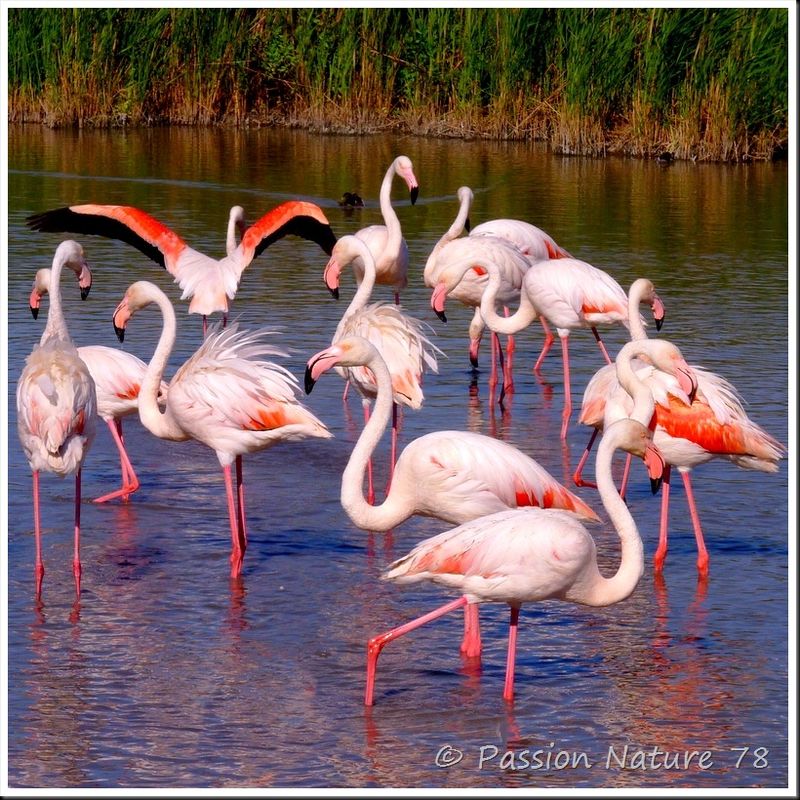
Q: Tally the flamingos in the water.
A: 13